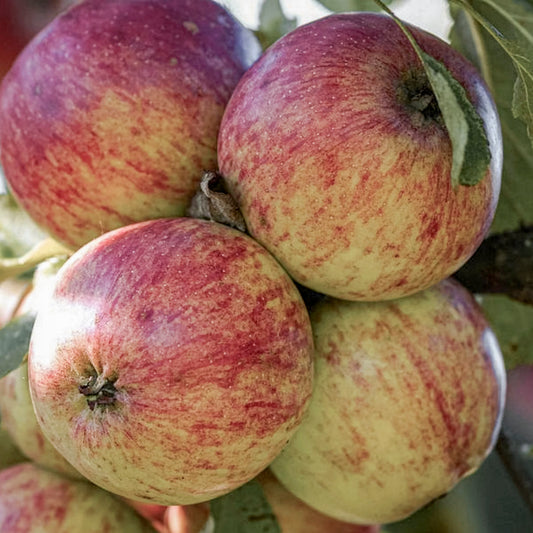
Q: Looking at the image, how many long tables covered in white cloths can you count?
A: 0